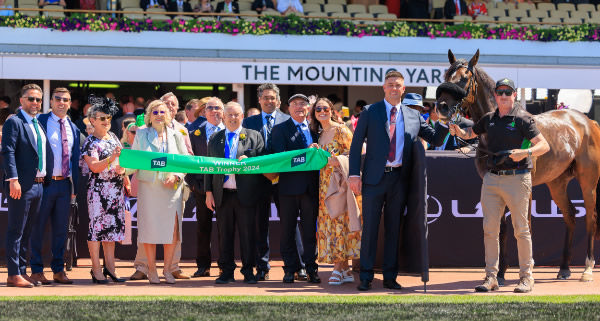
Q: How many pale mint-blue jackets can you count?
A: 1